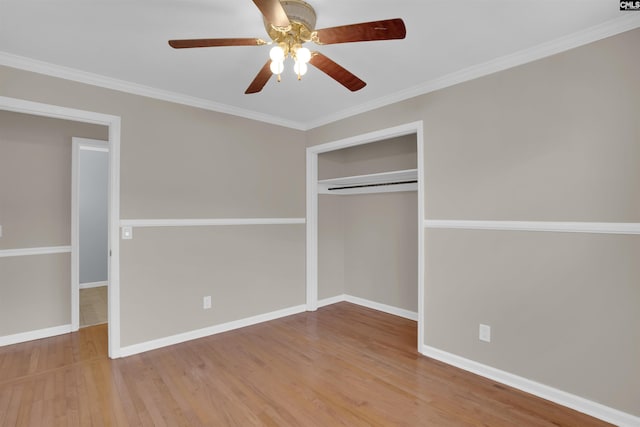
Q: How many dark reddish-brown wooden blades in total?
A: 5